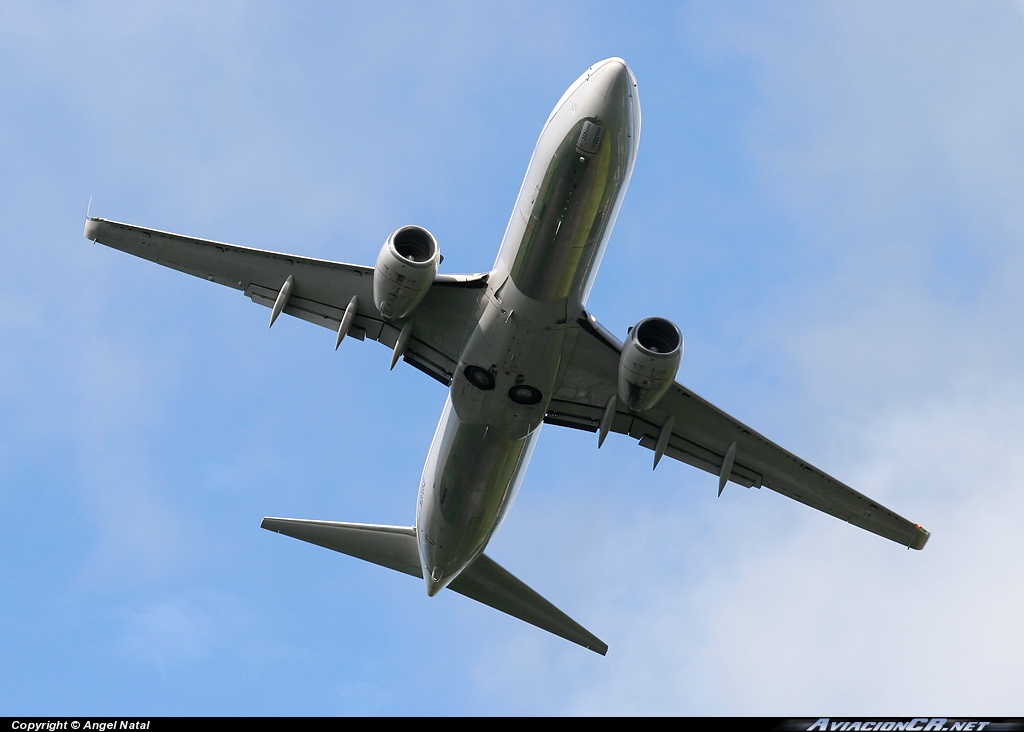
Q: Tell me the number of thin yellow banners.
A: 0